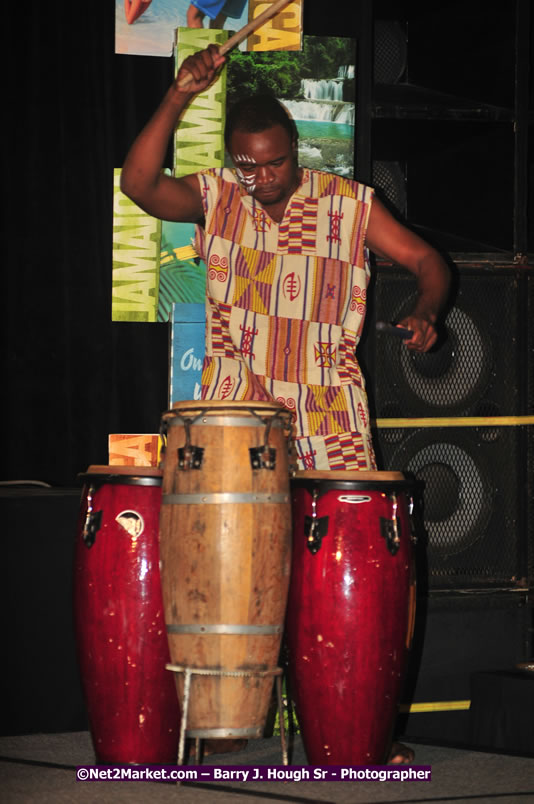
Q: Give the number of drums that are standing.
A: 3